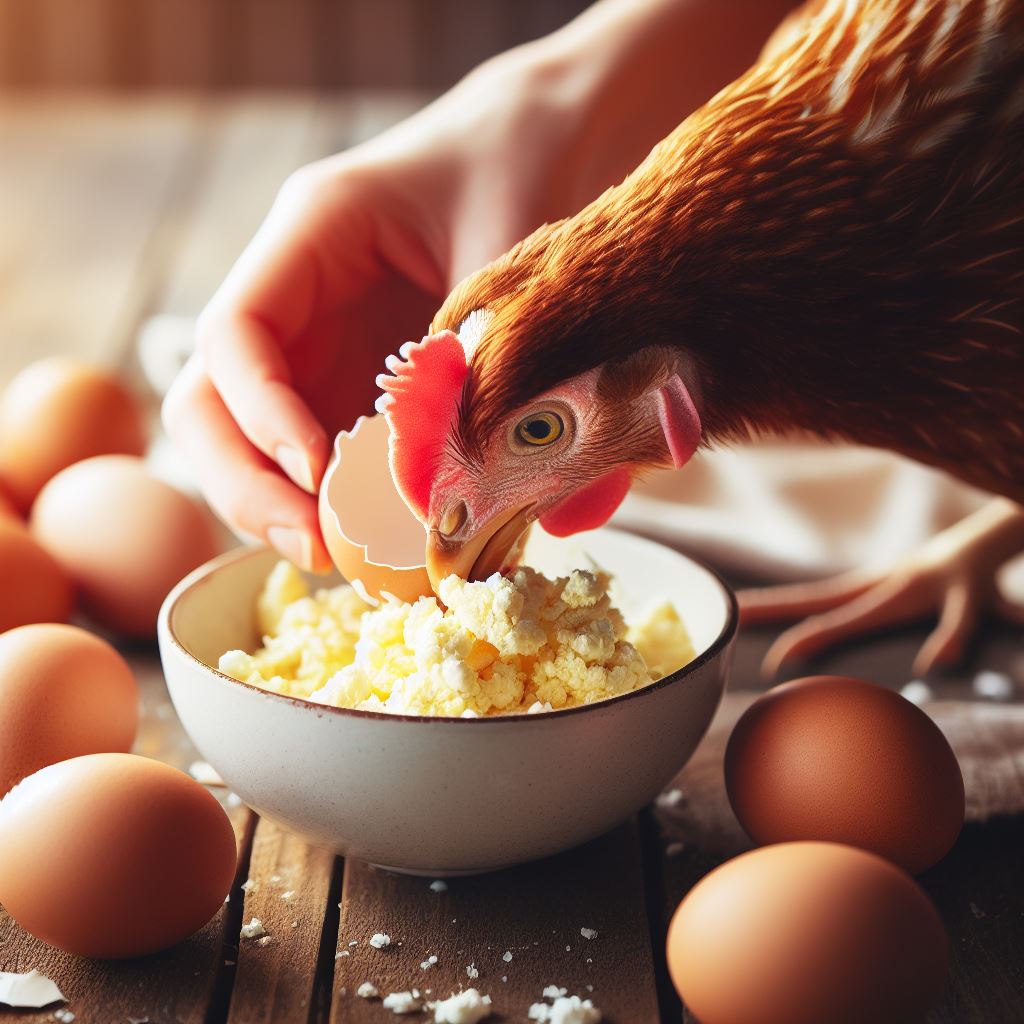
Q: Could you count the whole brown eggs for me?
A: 7